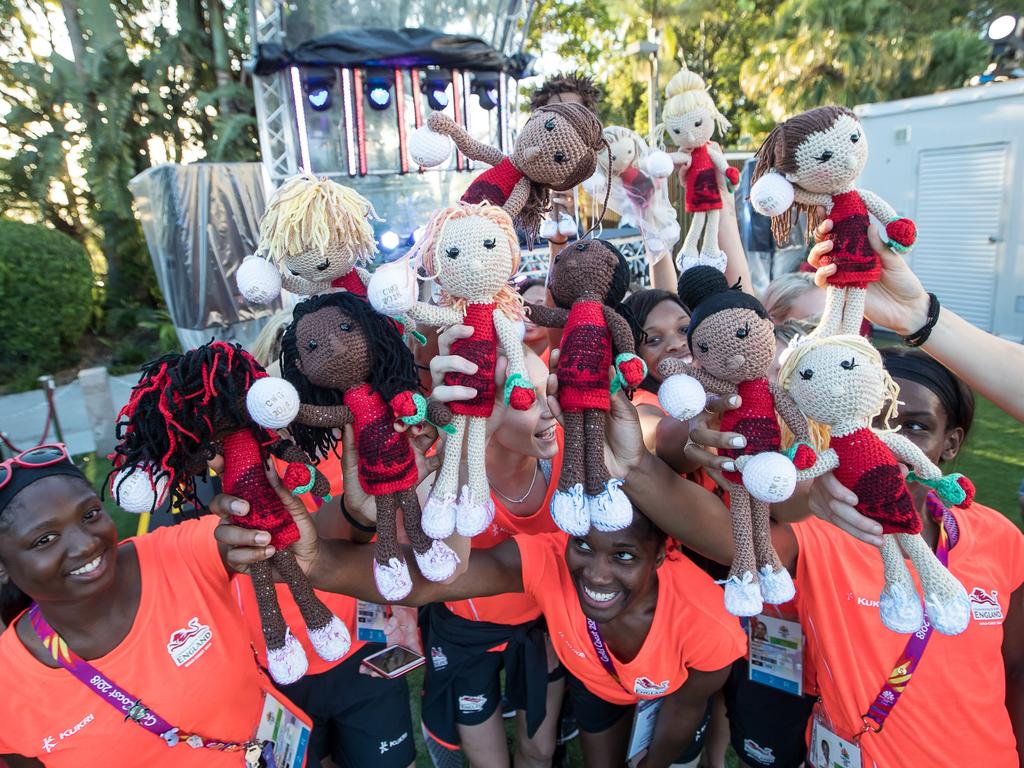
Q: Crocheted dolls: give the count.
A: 12